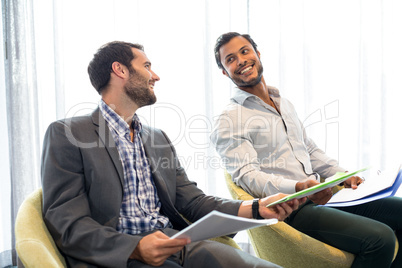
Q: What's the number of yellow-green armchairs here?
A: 2